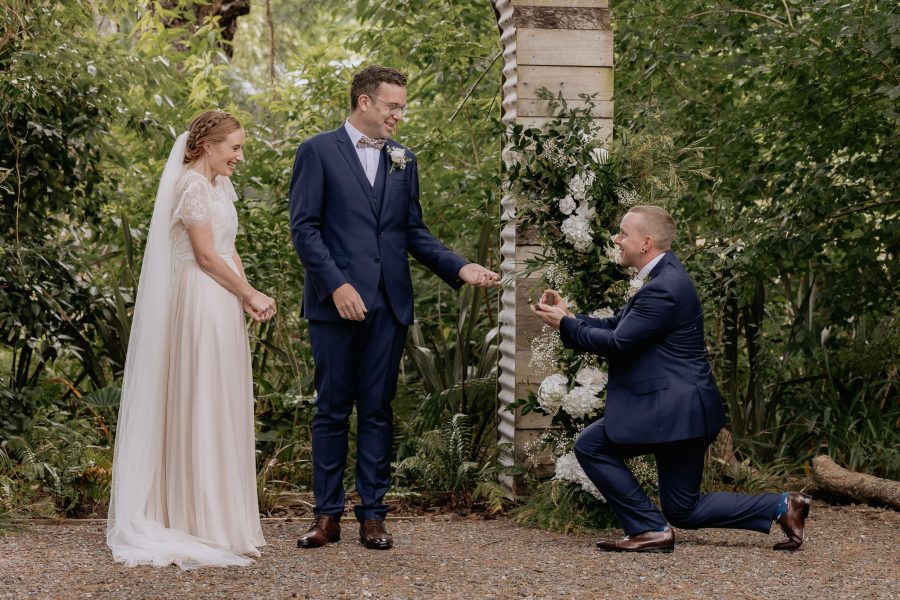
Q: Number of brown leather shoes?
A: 4